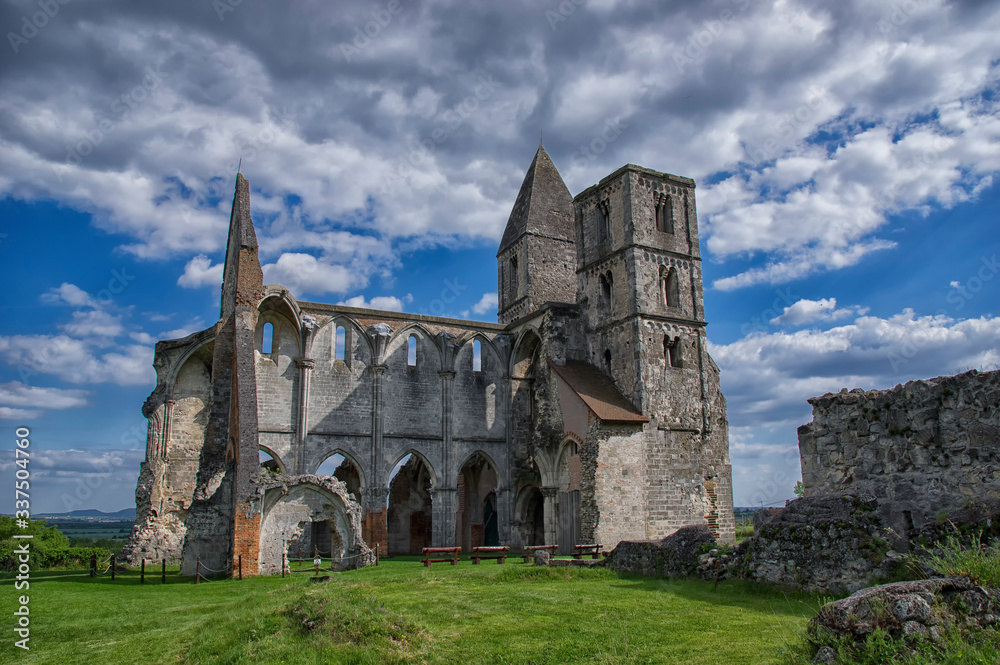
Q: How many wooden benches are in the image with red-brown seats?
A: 4